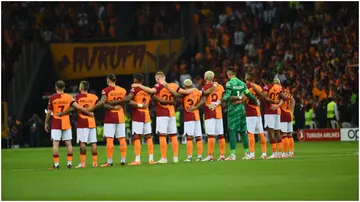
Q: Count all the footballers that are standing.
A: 11